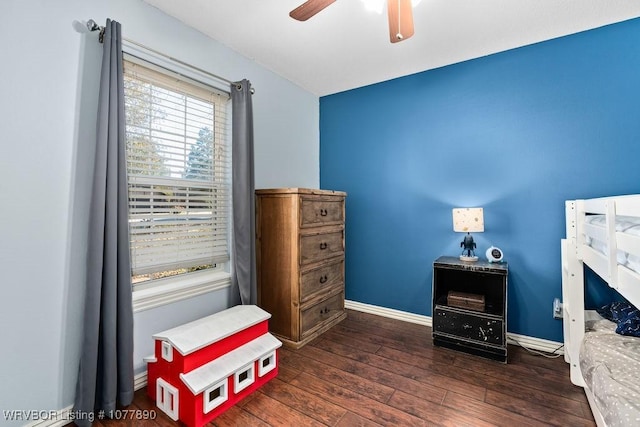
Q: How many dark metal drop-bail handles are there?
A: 4